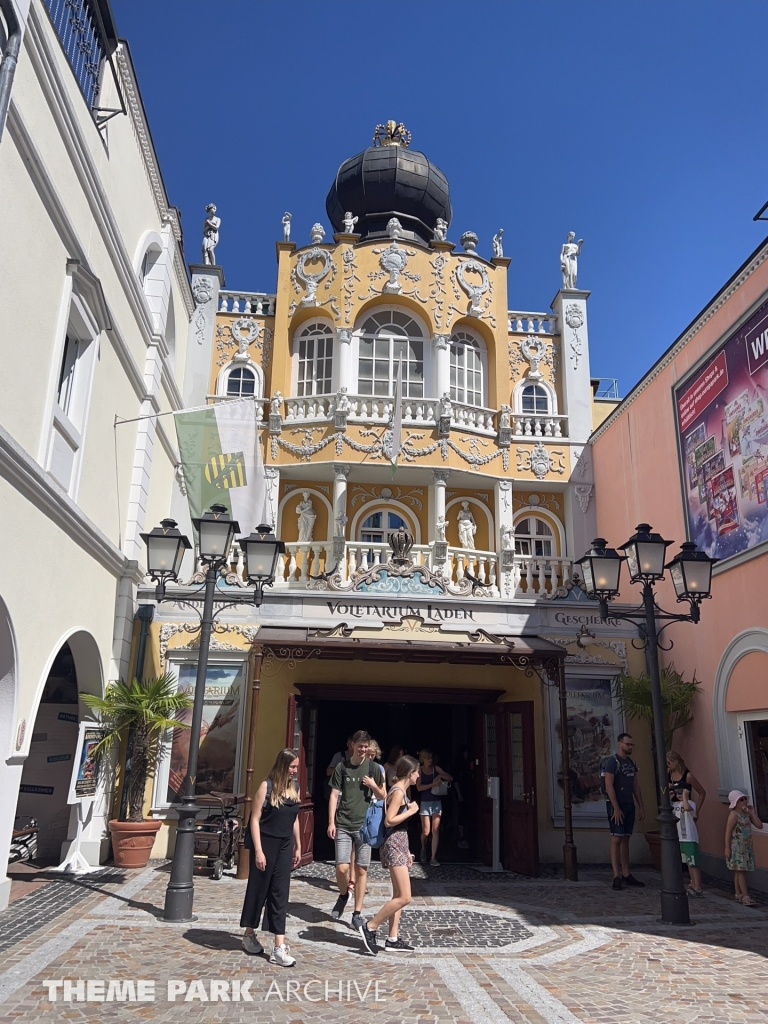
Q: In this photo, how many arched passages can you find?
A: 2